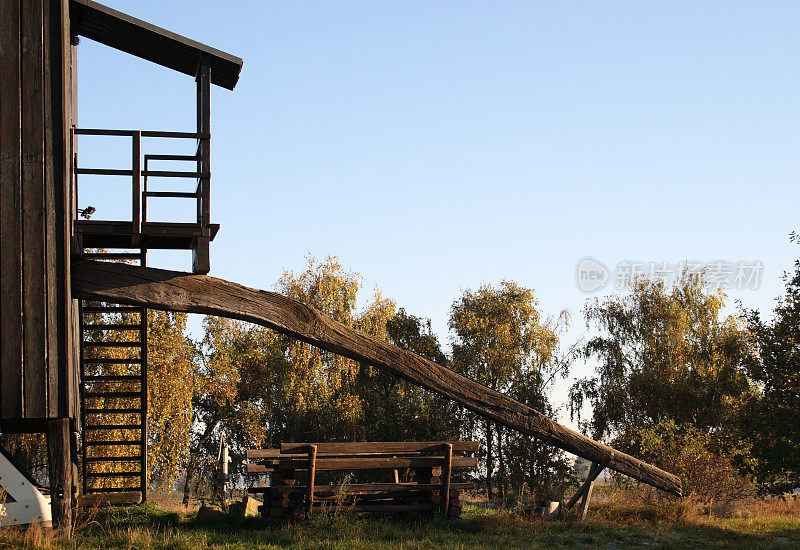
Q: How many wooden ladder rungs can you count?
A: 13